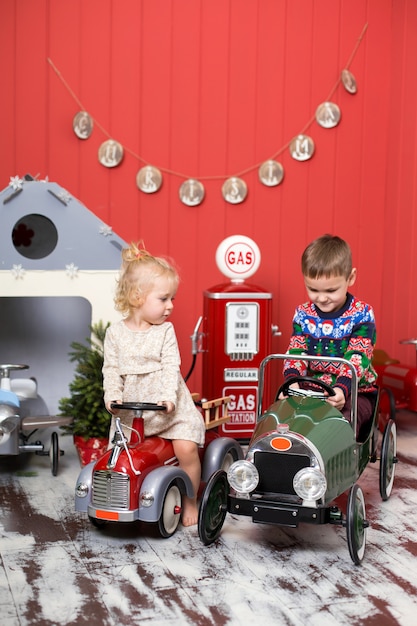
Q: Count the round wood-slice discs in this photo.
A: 9